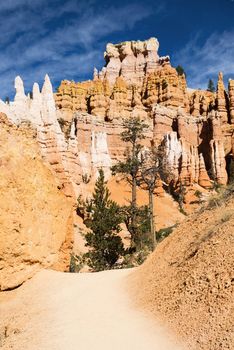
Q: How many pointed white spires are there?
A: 3